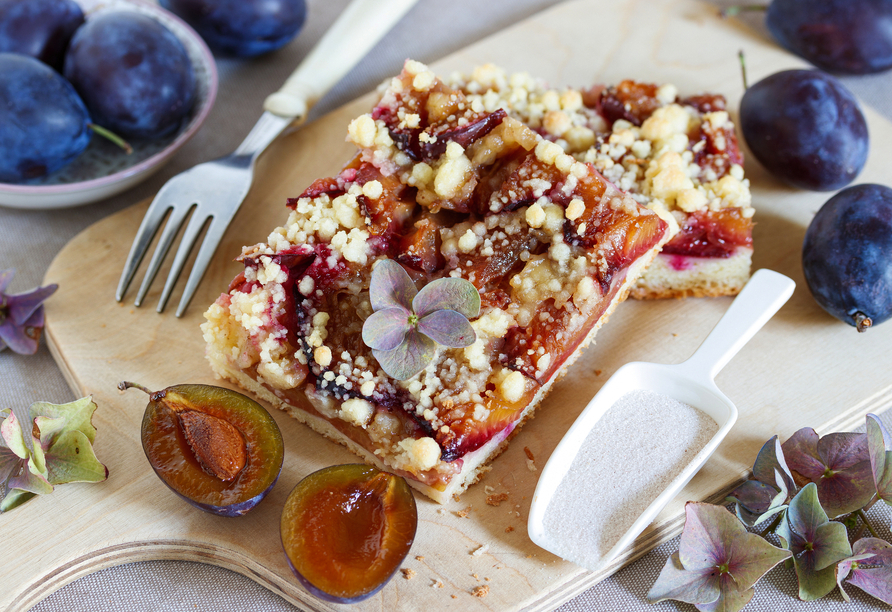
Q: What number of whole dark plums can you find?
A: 7